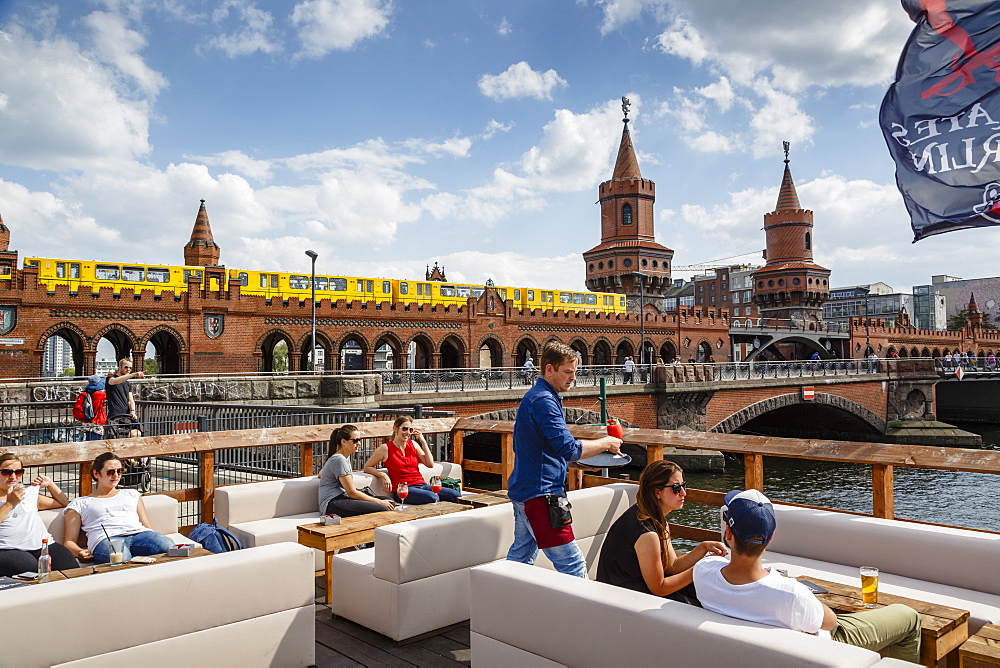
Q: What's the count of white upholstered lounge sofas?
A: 6